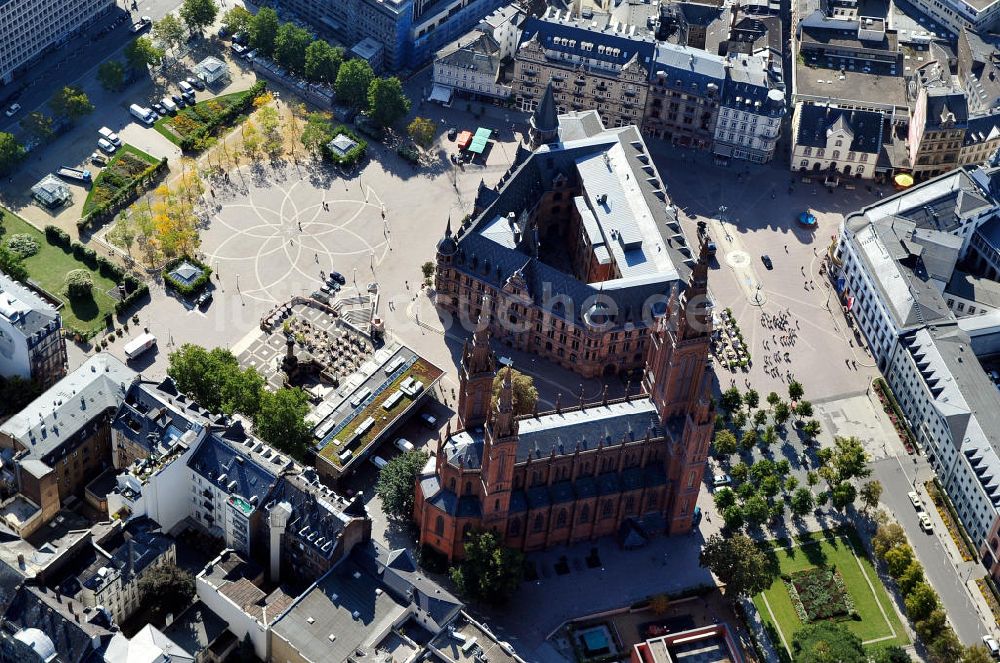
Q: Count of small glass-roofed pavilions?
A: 4